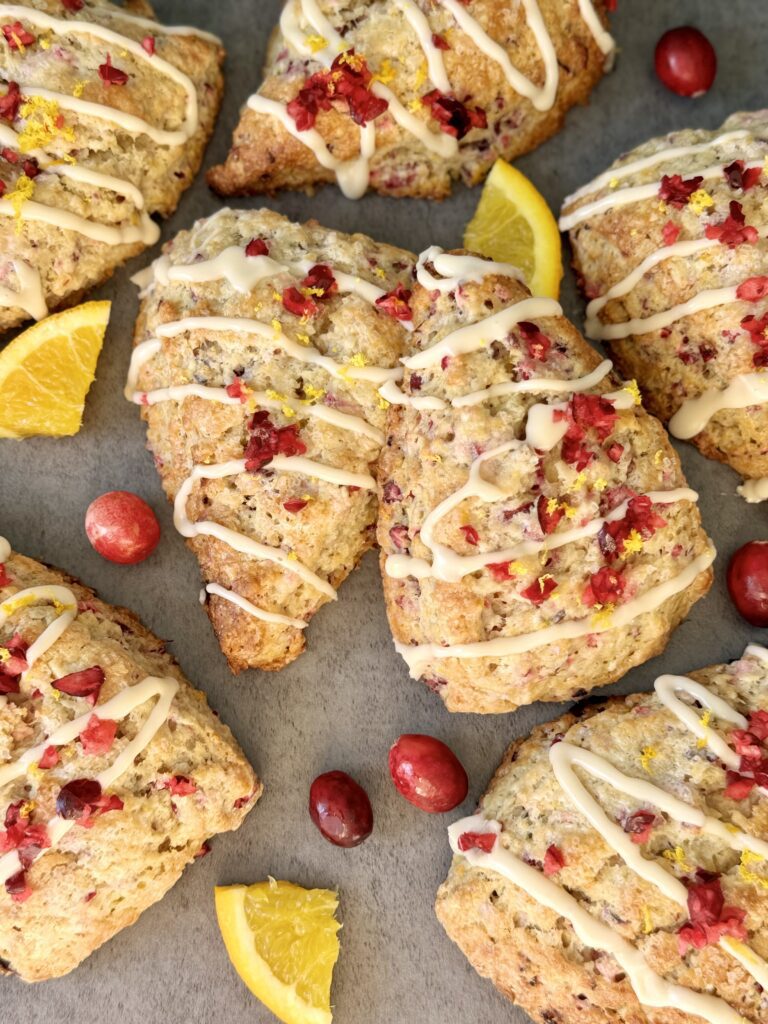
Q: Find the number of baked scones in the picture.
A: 7